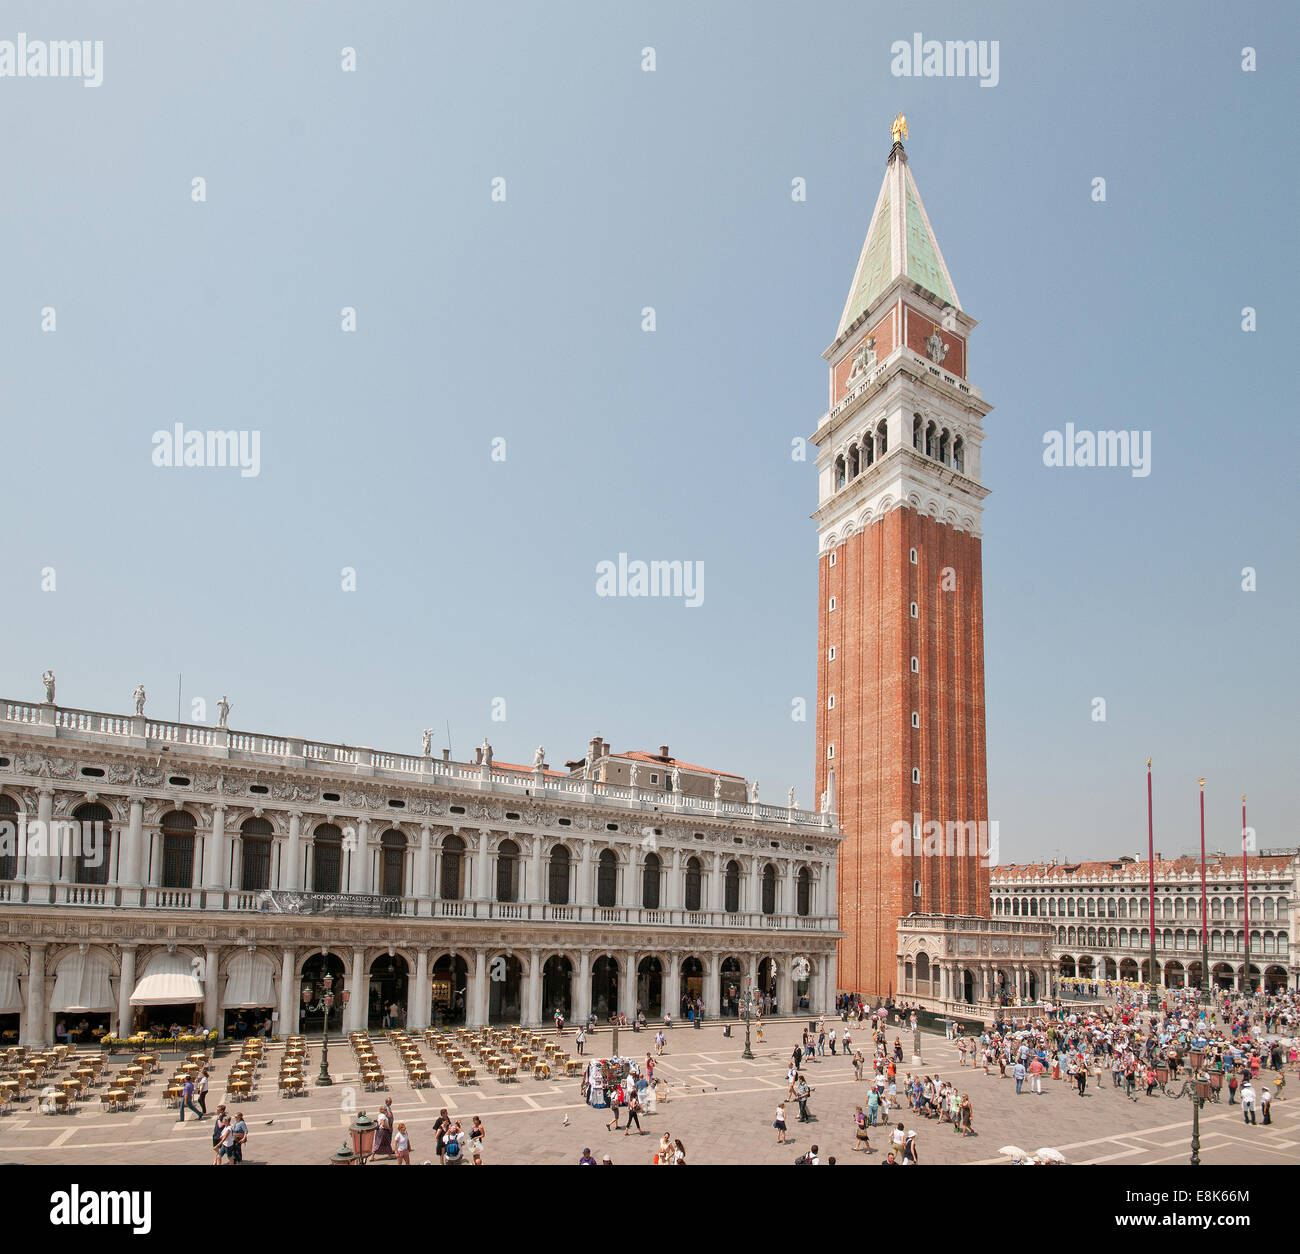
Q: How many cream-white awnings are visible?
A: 4